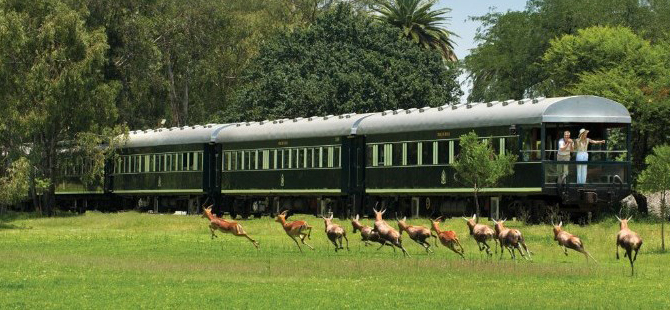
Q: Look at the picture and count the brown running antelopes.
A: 11